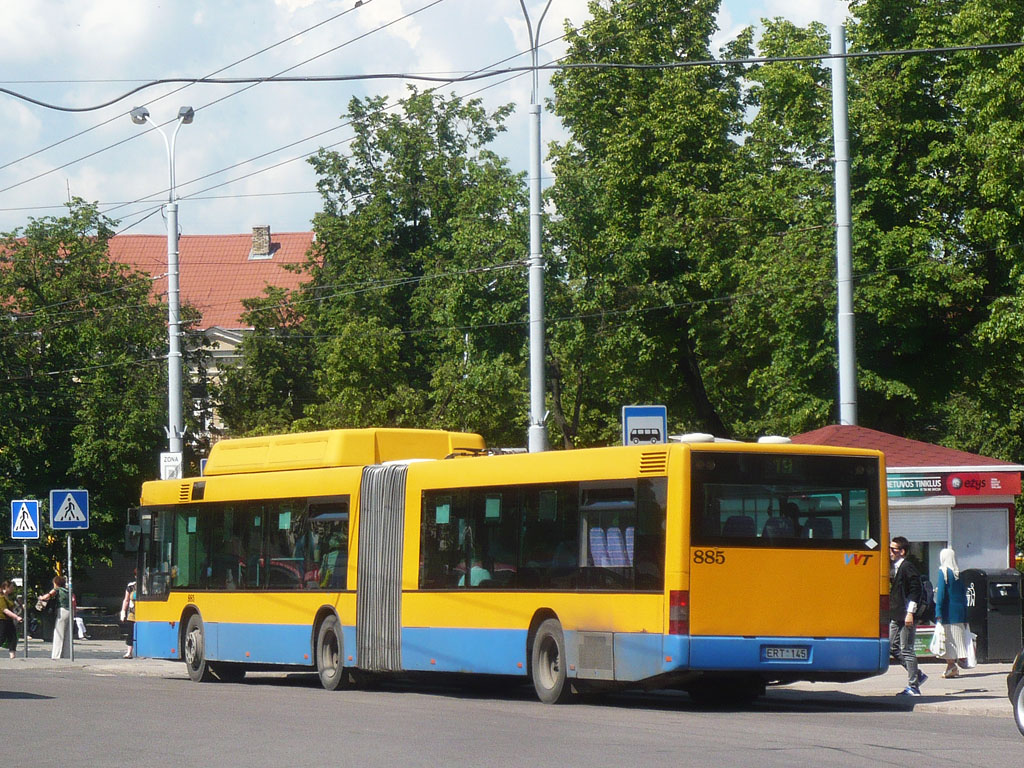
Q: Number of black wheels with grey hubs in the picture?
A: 3